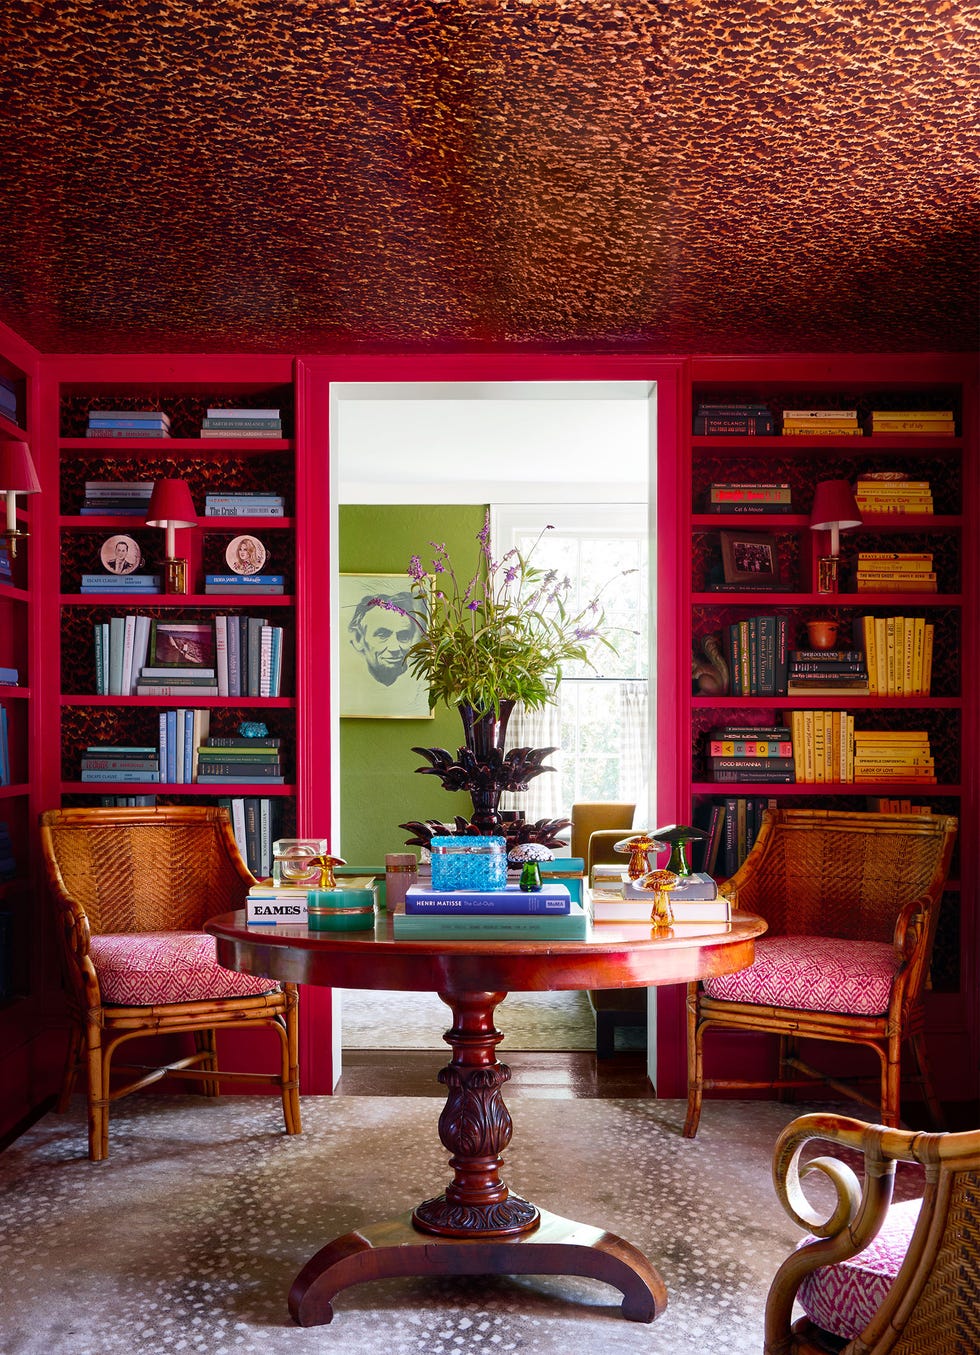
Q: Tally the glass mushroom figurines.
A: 5